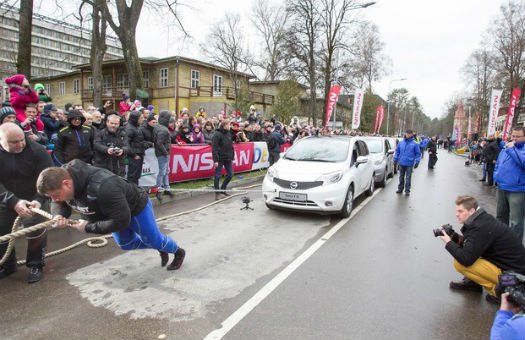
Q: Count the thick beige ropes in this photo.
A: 1